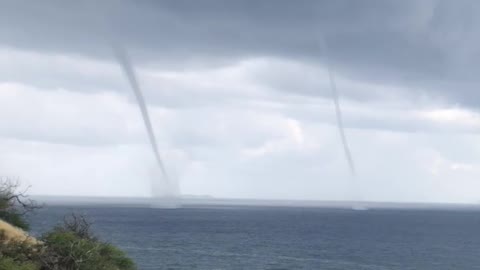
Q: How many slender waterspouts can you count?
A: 2